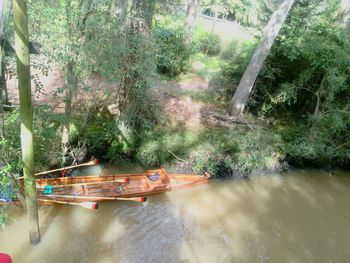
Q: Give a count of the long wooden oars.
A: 4